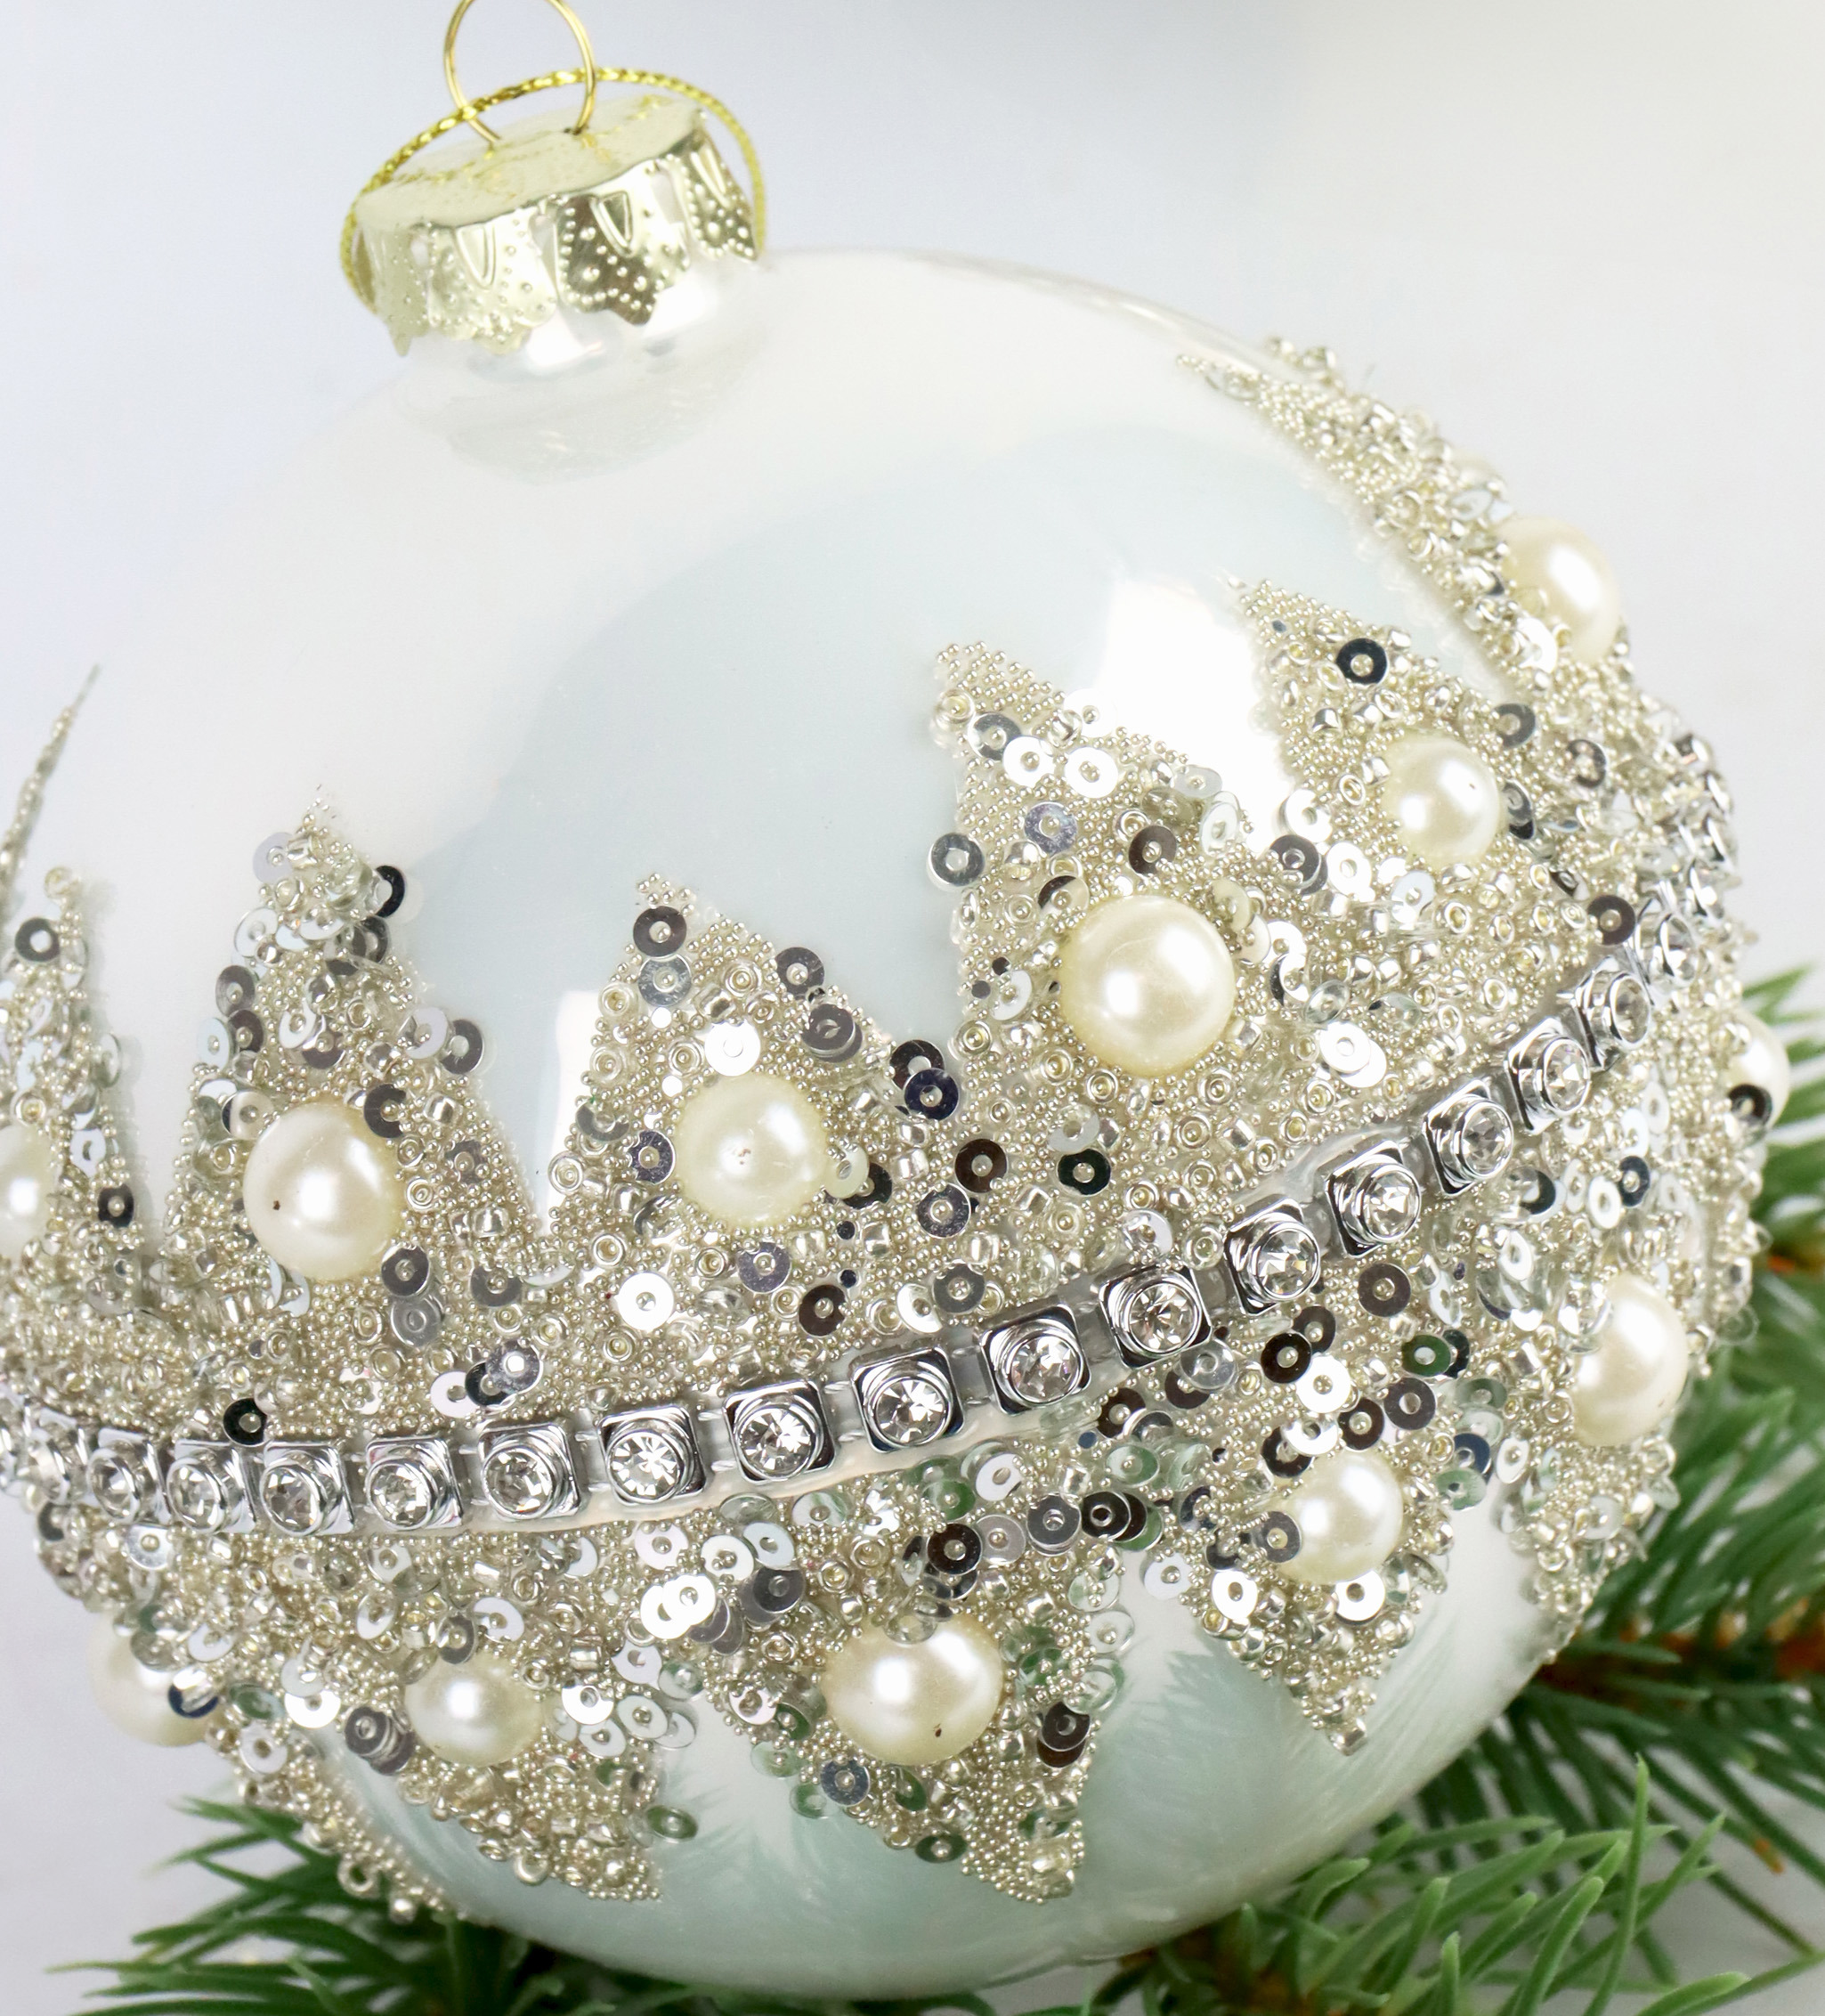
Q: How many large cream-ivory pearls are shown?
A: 12